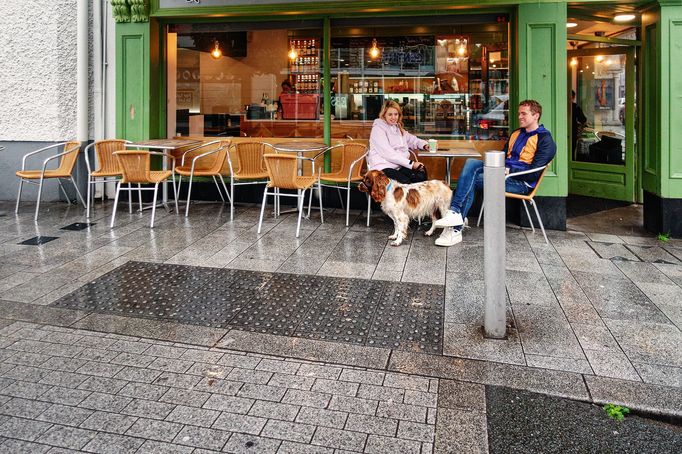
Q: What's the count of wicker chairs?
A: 9